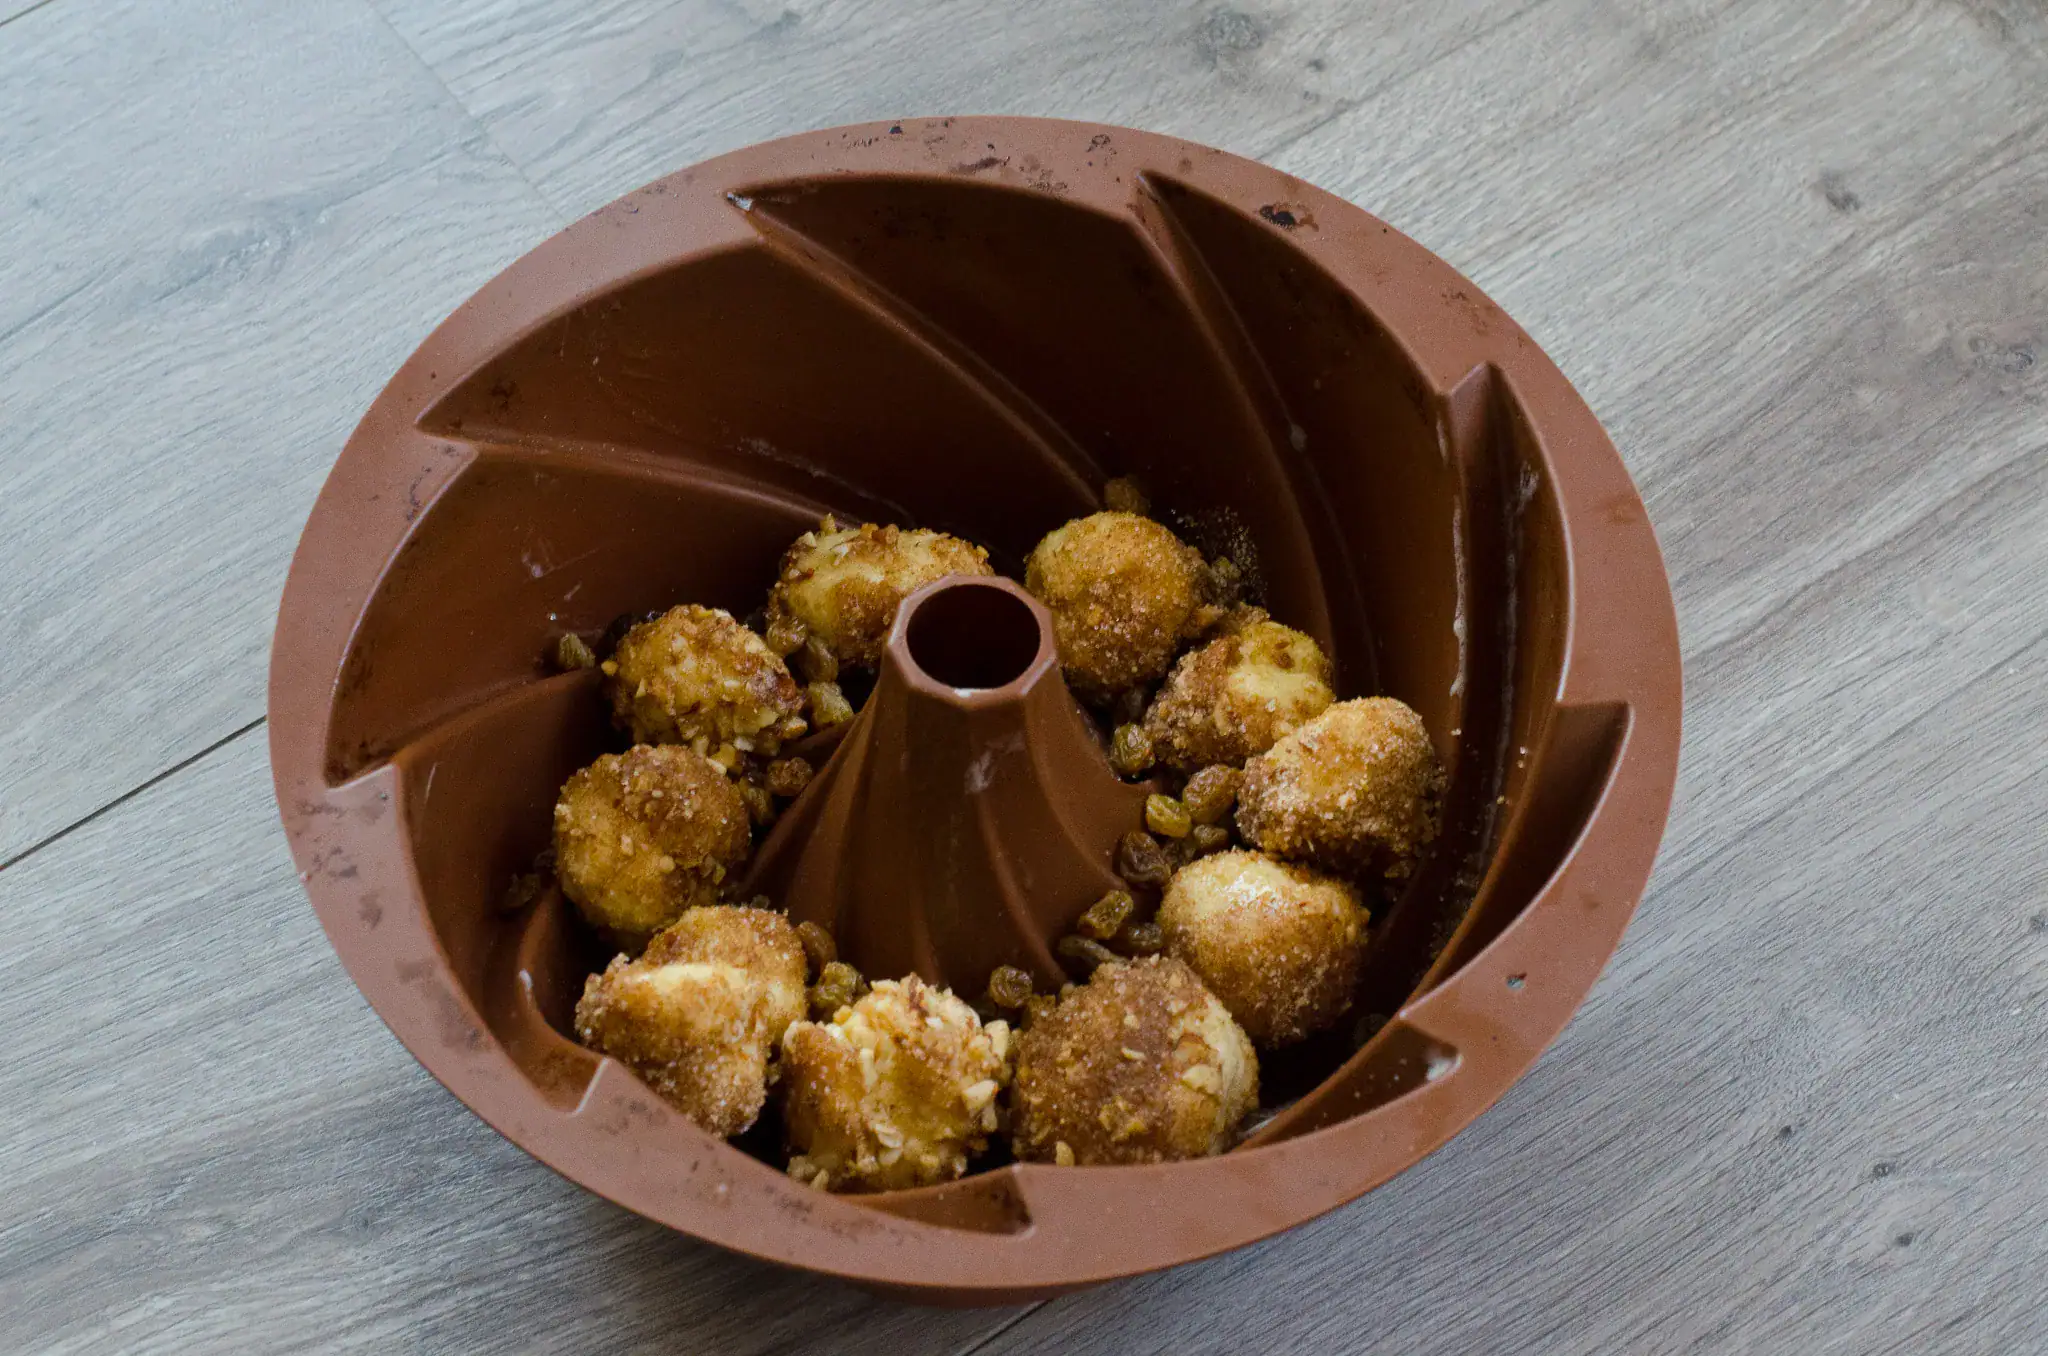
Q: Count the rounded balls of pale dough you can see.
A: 10